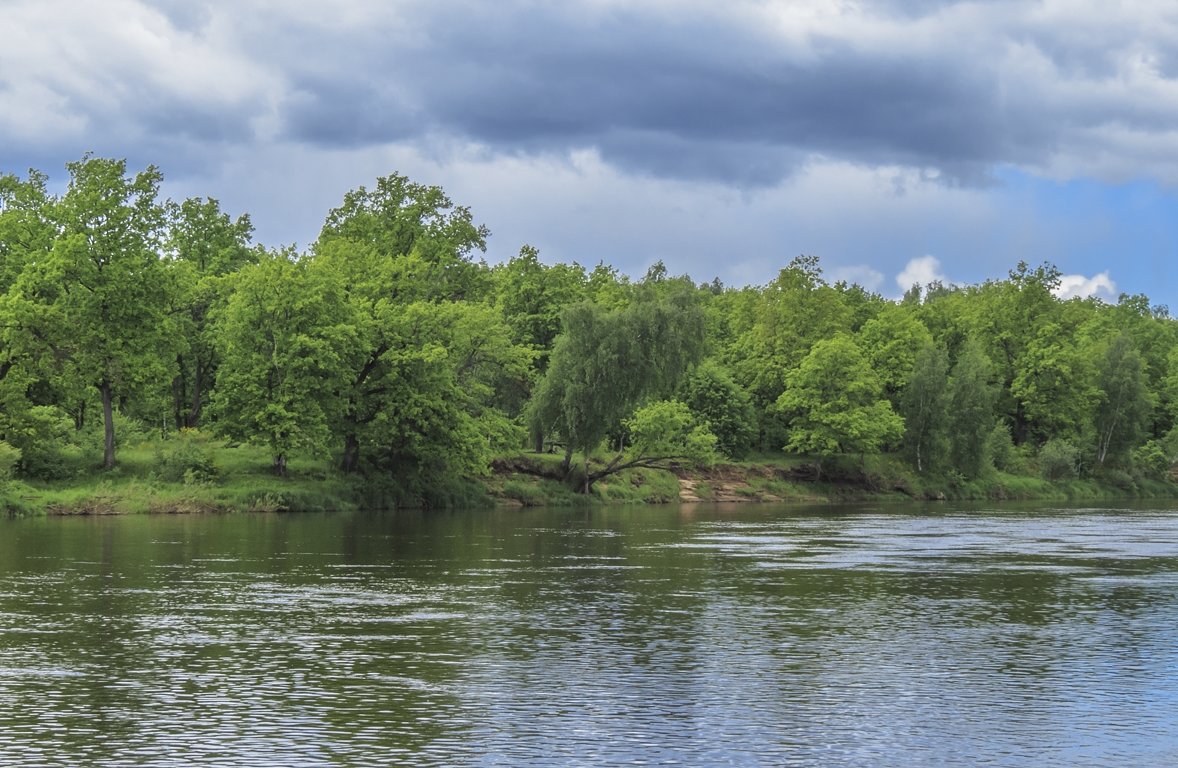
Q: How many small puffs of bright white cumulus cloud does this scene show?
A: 2